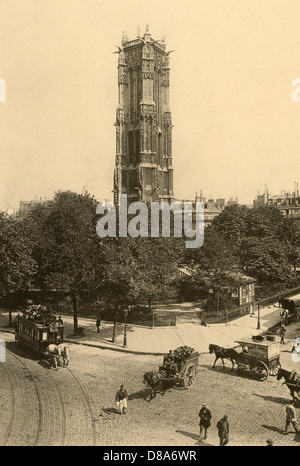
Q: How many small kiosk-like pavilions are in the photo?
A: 1